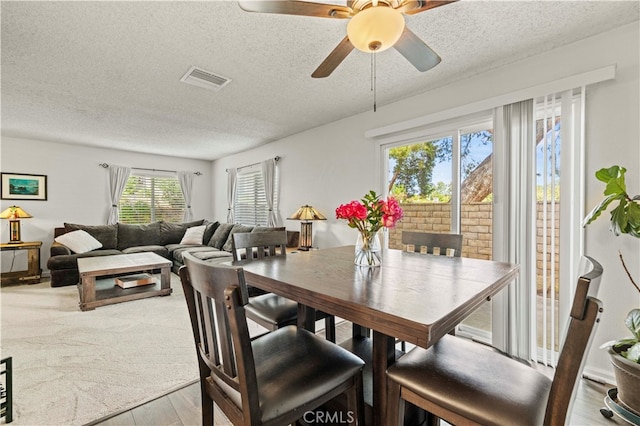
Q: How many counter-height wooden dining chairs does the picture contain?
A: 4